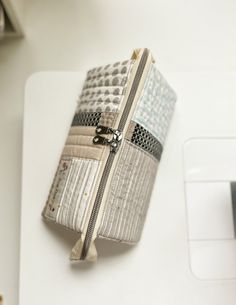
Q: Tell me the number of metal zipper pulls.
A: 2